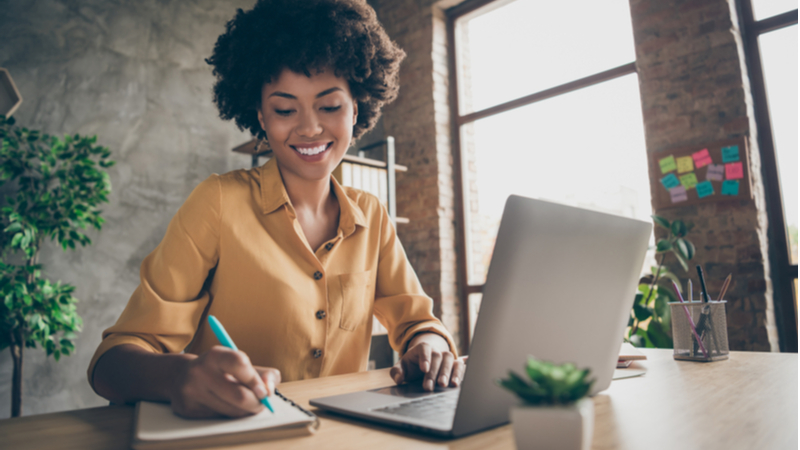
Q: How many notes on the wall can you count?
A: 11